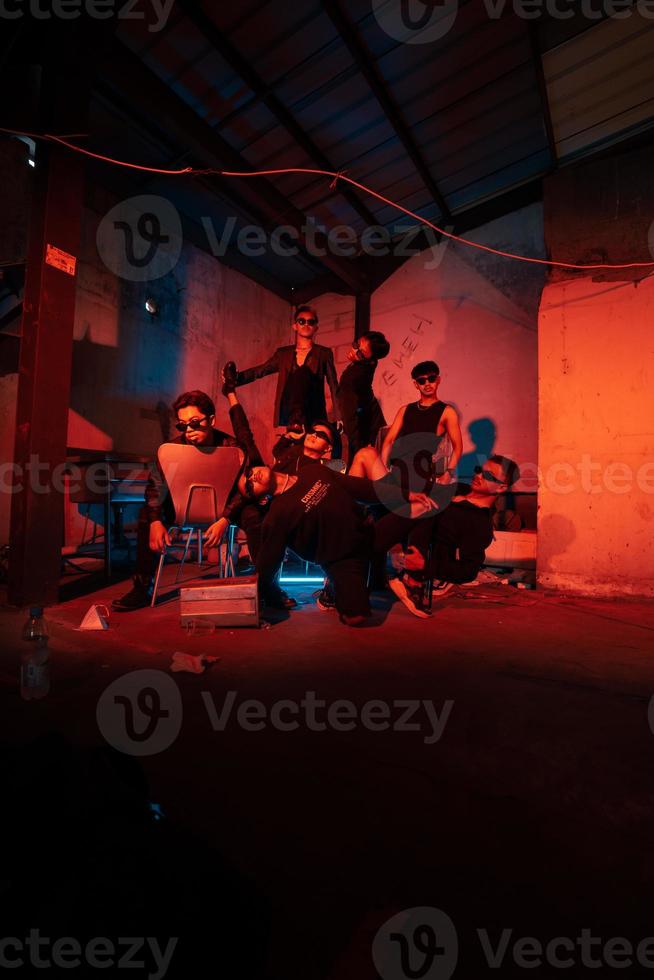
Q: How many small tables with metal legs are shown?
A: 1